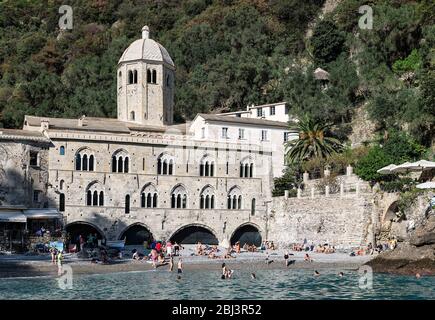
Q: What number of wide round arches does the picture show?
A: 4